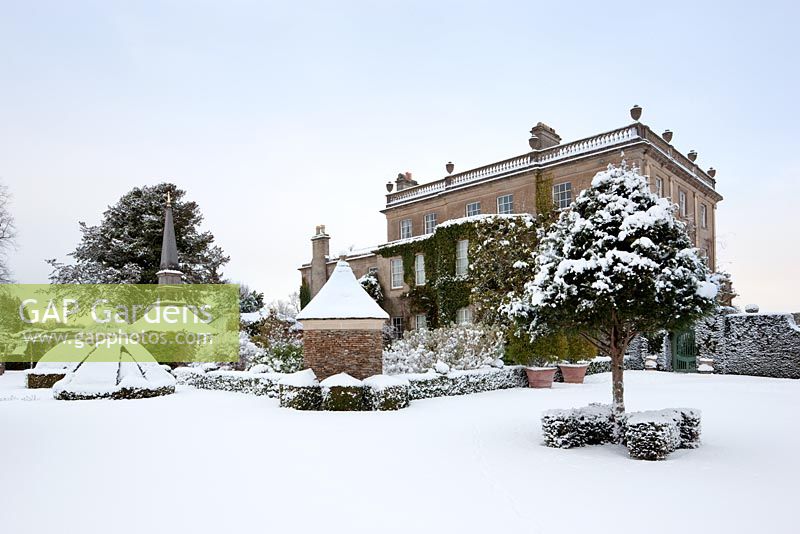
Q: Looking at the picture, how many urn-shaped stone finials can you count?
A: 7